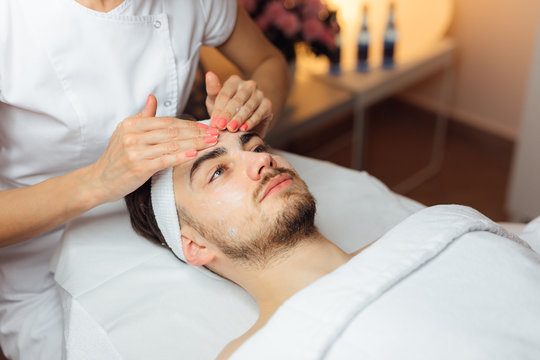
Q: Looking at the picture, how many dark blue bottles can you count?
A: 3